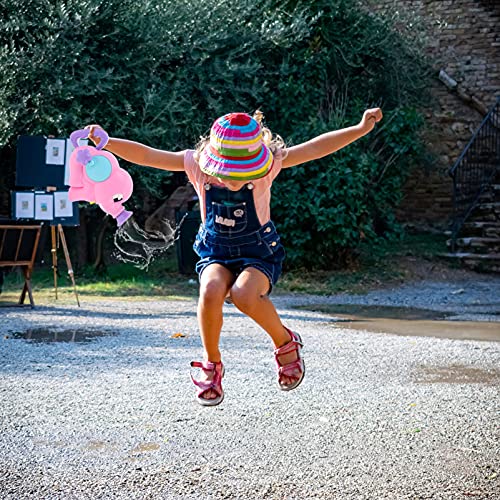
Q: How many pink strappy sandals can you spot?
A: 2